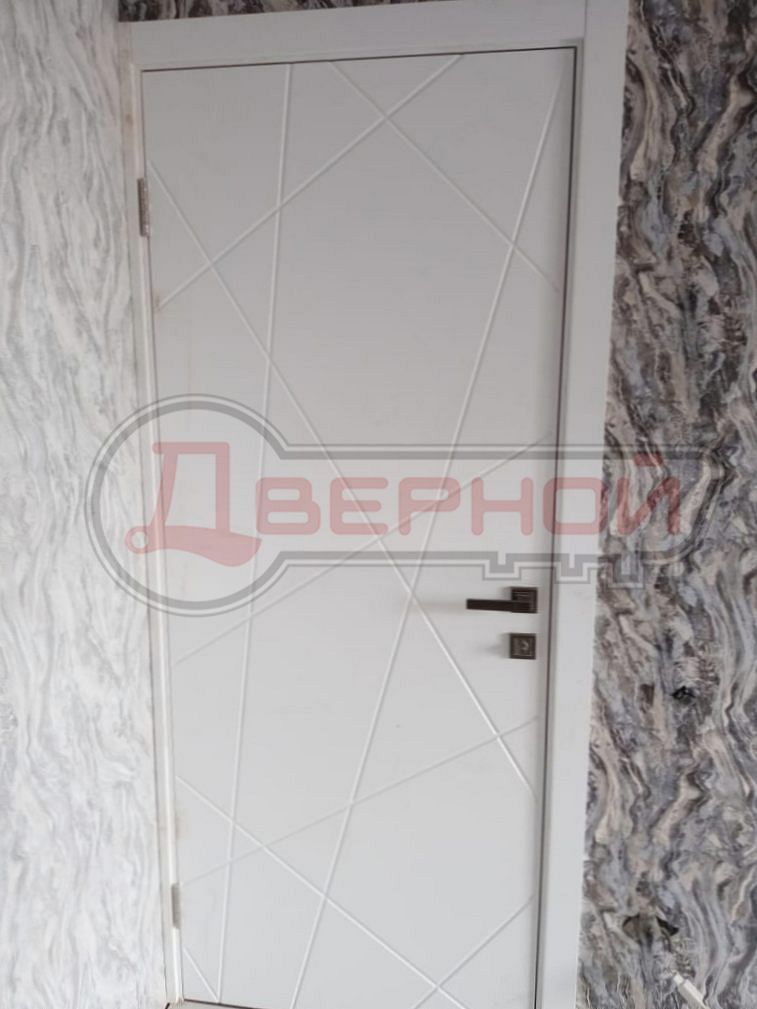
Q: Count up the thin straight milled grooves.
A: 10